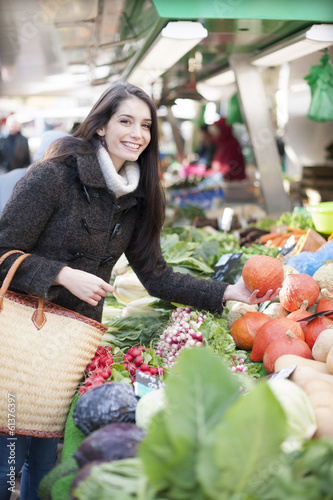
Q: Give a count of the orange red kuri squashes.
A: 8